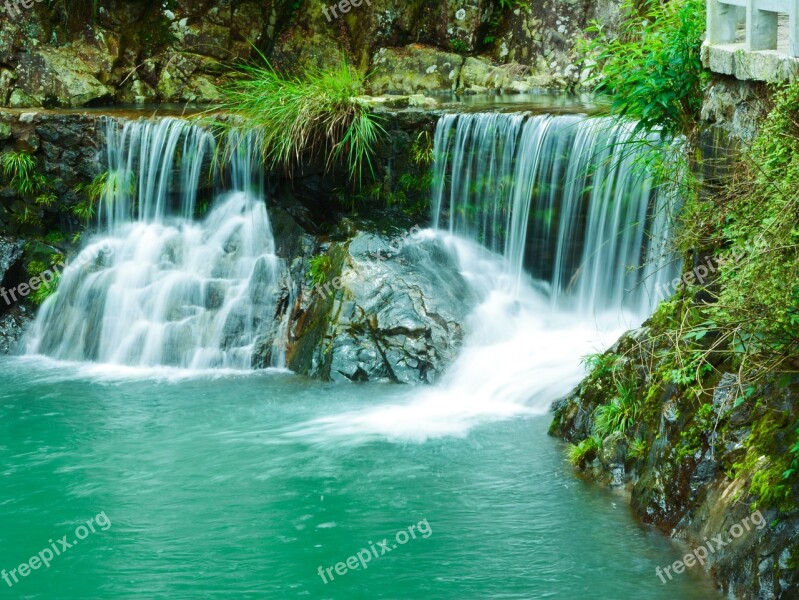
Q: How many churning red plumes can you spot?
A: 0